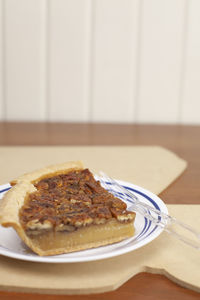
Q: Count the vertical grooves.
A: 5